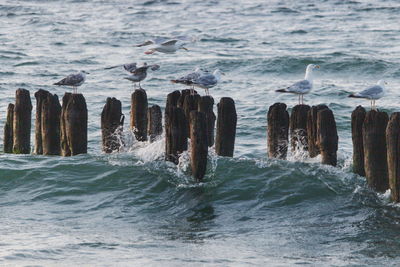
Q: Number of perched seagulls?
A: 6